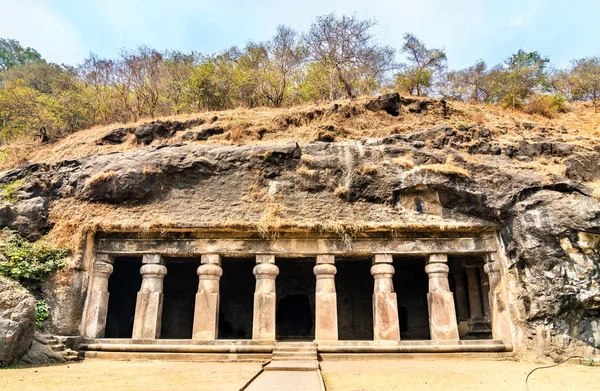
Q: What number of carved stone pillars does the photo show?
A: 8